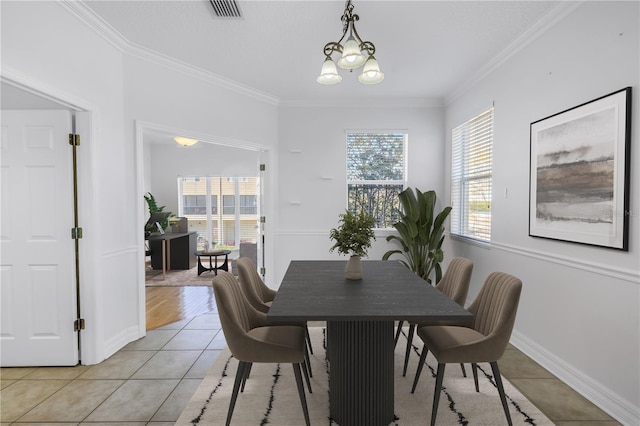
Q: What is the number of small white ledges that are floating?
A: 3